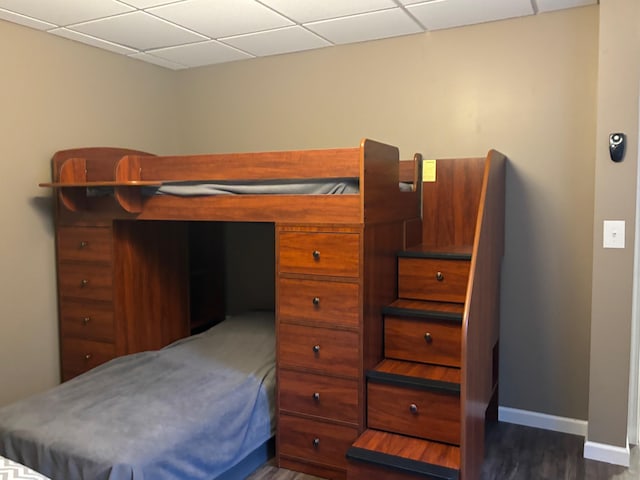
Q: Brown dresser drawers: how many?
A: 12